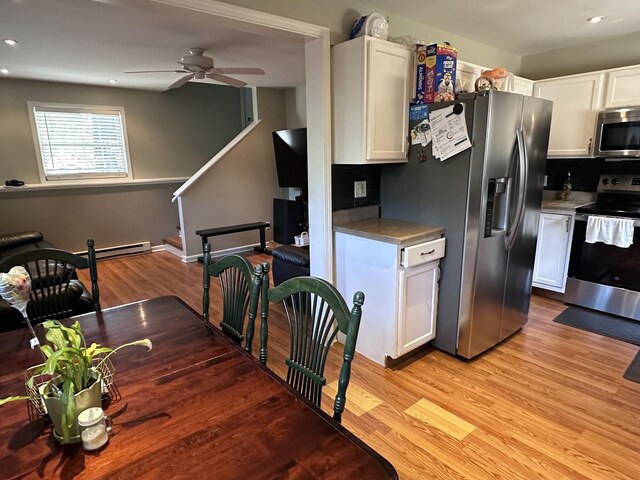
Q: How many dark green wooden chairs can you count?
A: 3